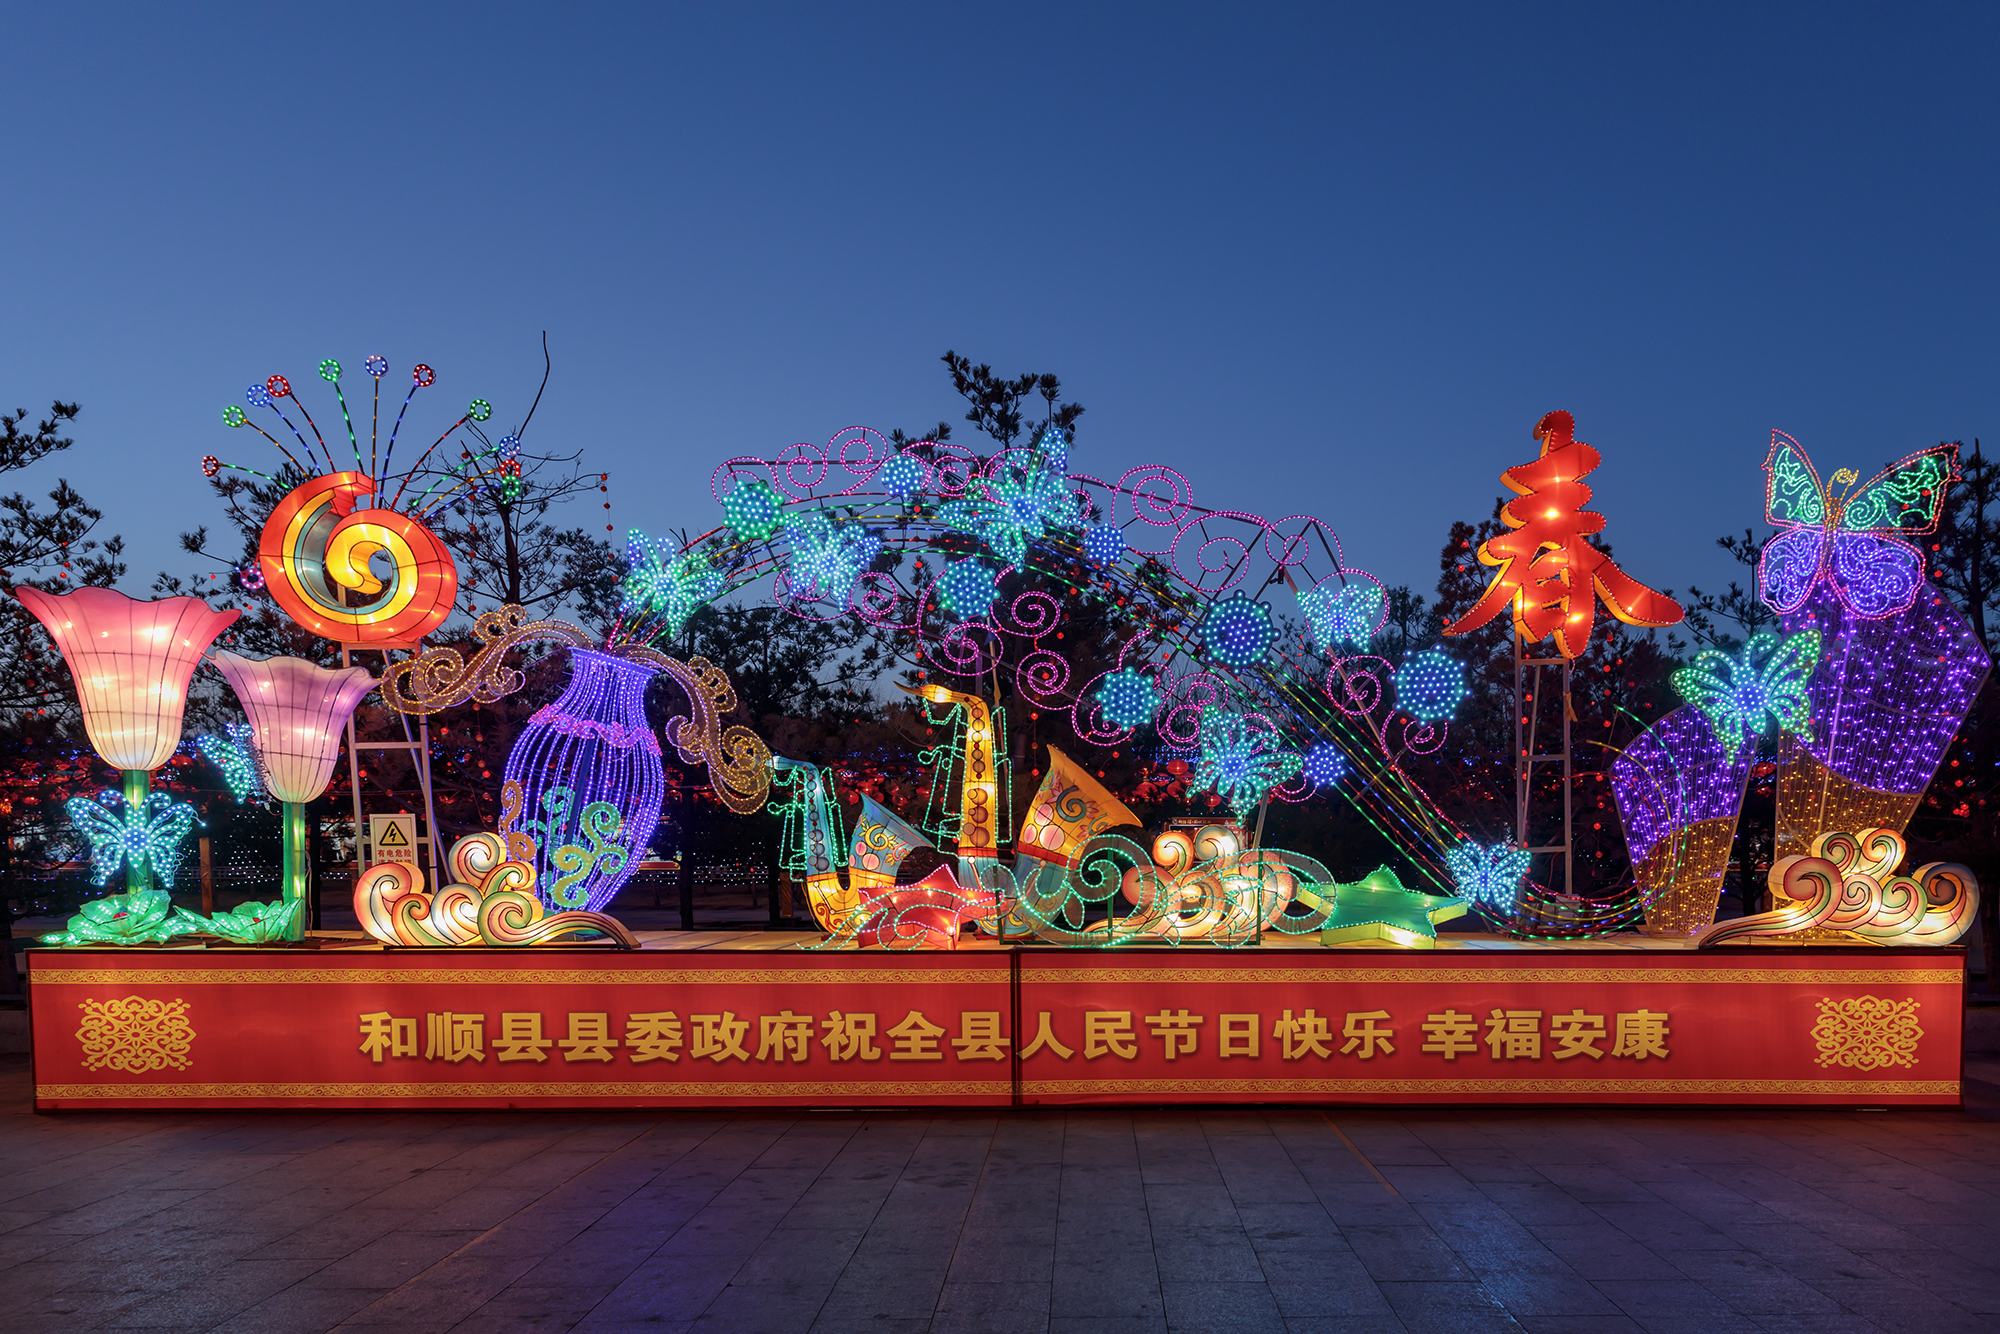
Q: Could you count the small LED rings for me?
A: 12